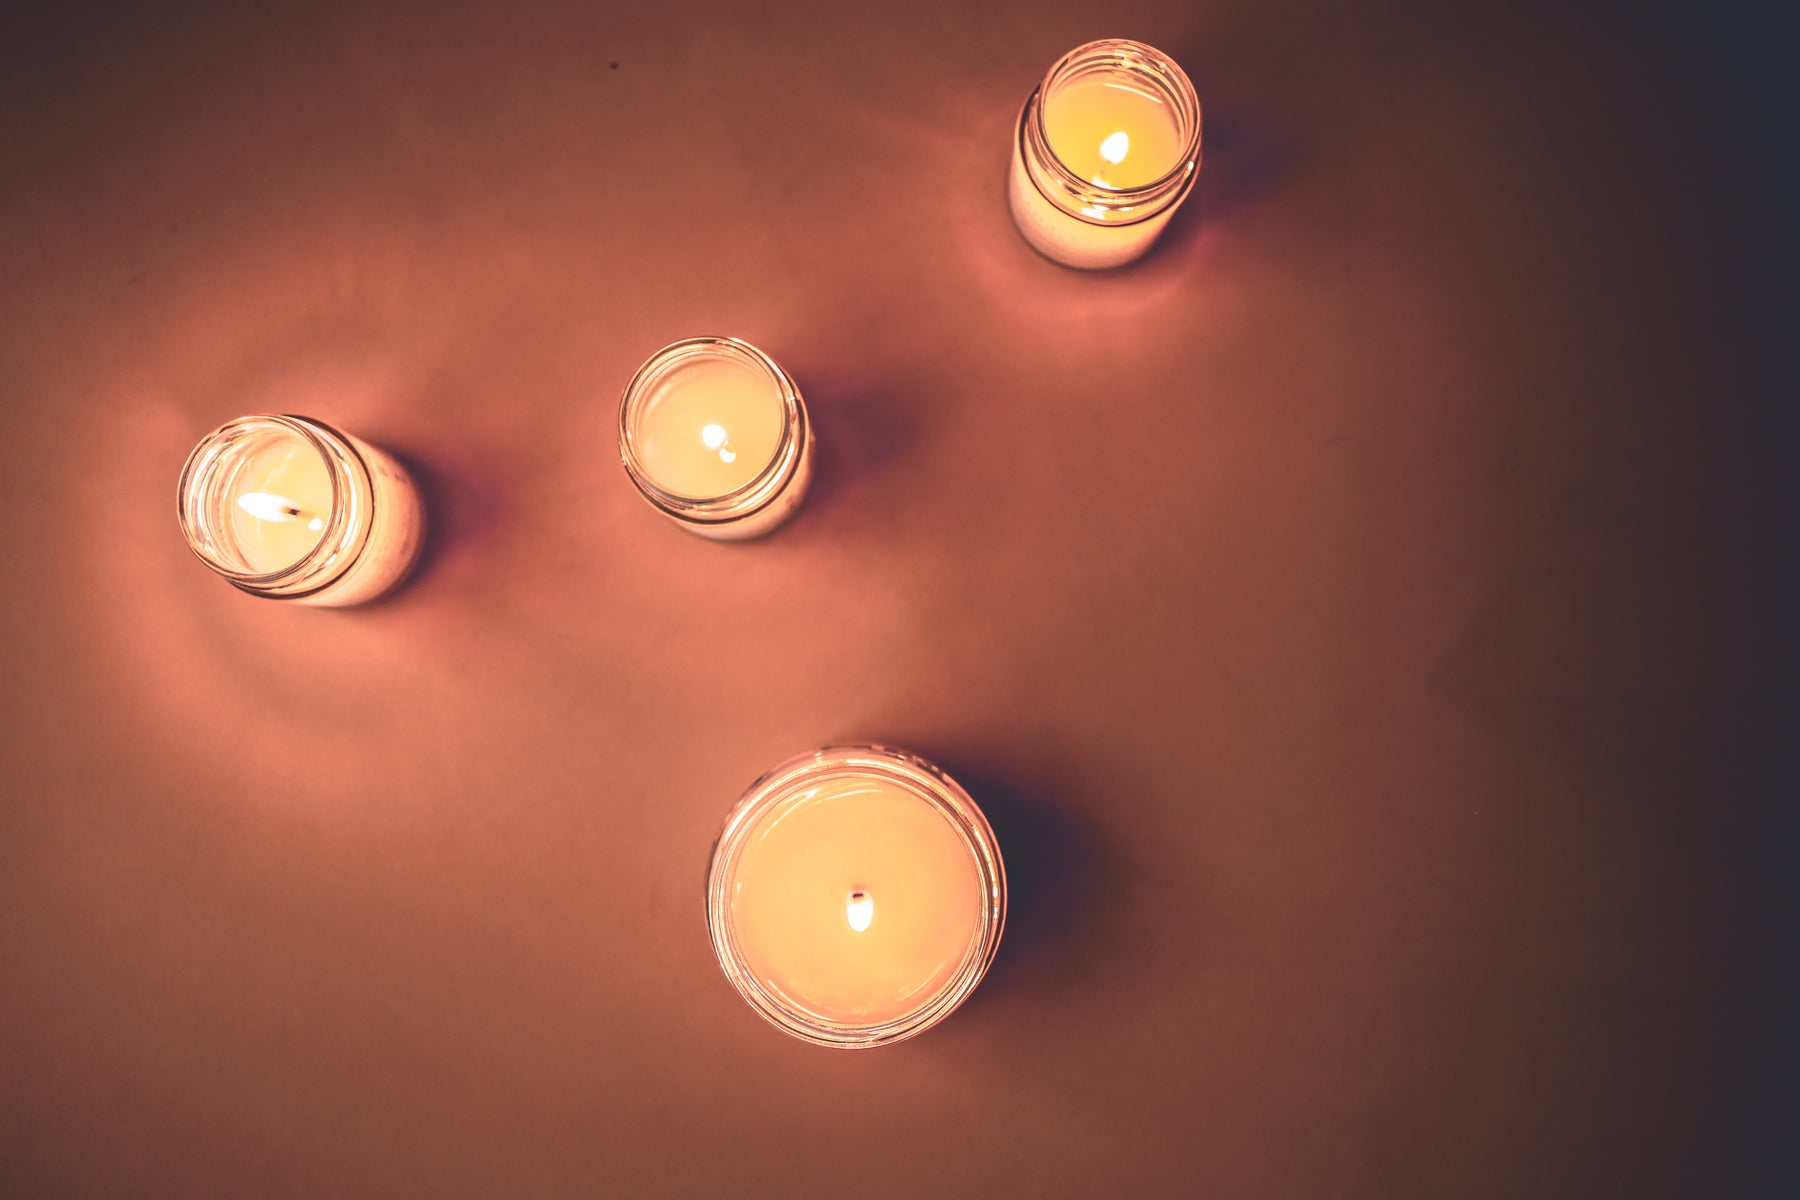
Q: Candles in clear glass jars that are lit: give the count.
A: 4